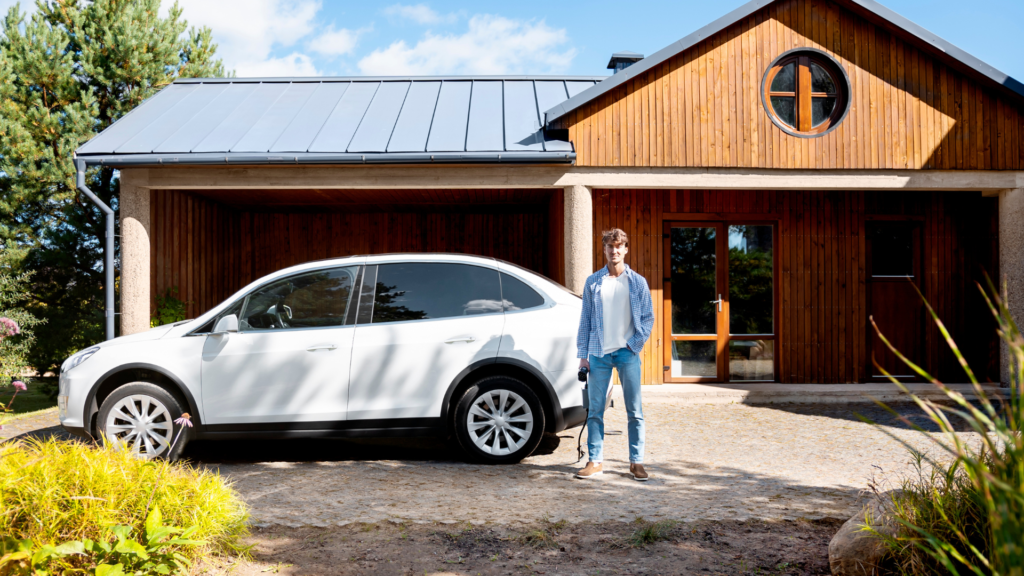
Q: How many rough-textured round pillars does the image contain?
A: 3